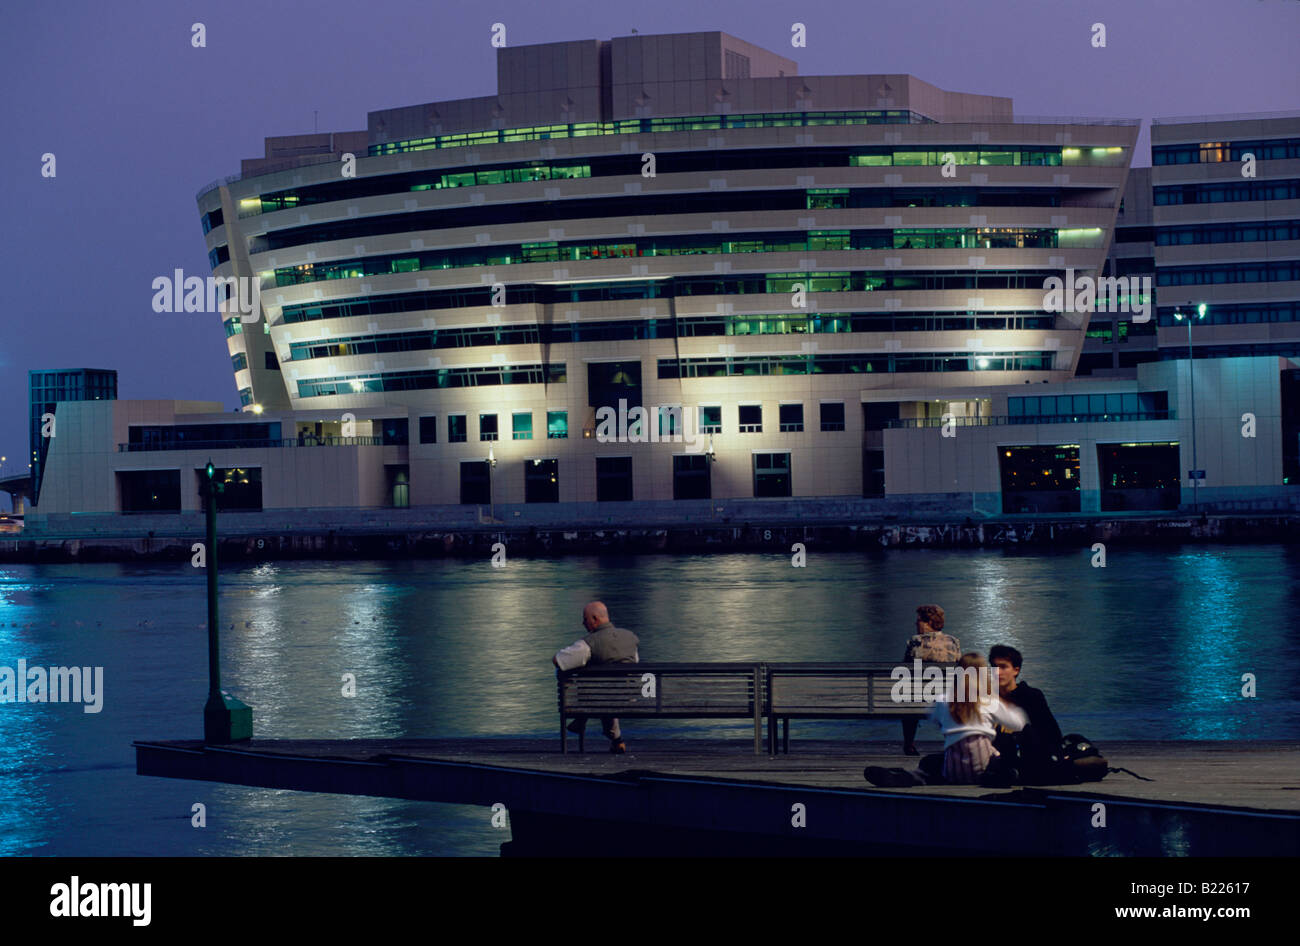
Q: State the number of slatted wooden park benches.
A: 2